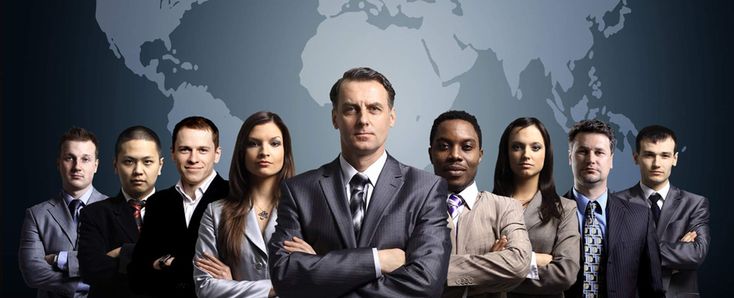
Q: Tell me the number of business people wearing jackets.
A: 9